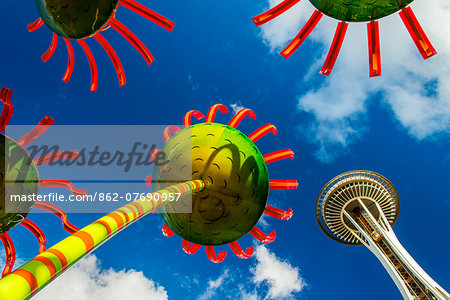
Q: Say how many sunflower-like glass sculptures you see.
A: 4